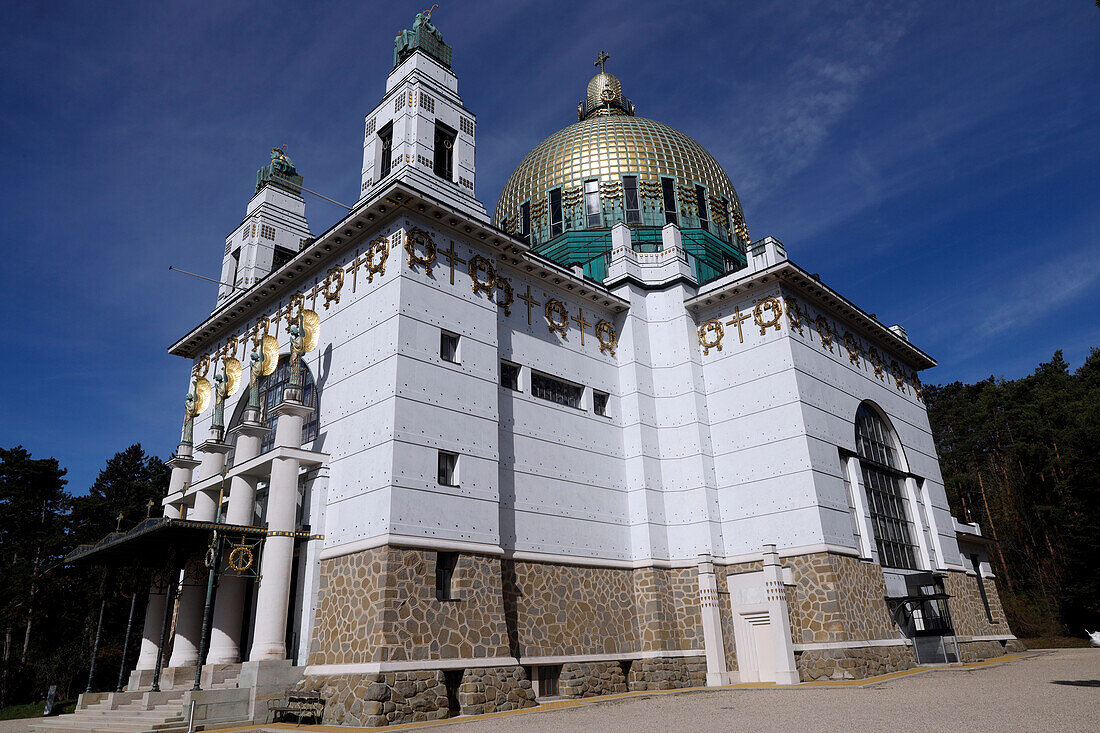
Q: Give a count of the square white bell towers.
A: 2